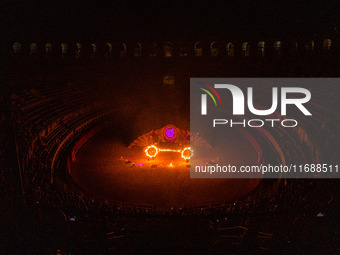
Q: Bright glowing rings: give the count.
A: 2